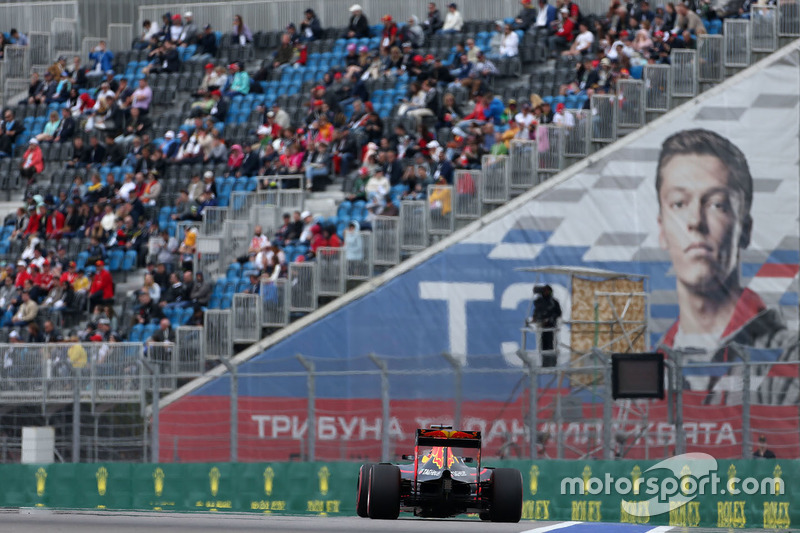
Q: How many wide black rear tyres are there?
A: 2